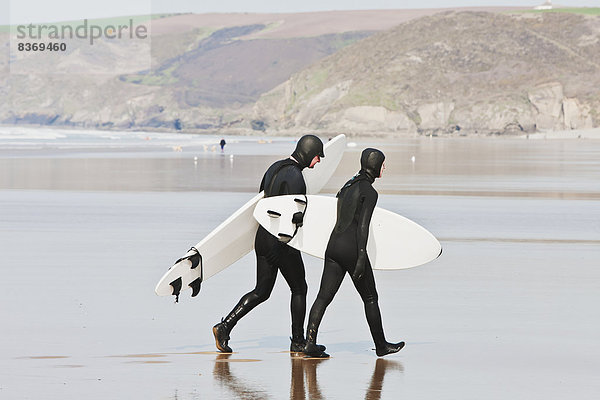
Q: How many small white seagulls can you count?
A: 3